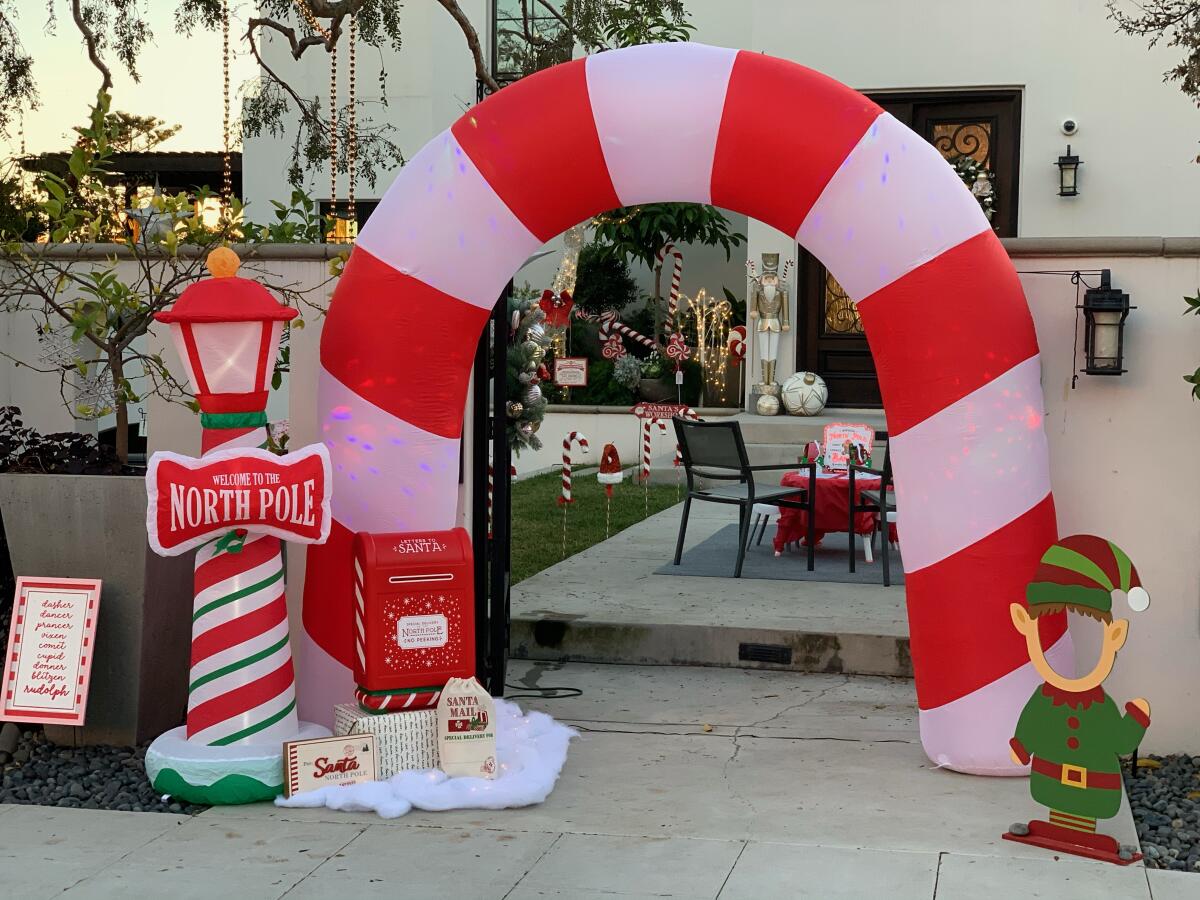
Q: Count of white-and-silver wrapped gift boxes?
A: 1